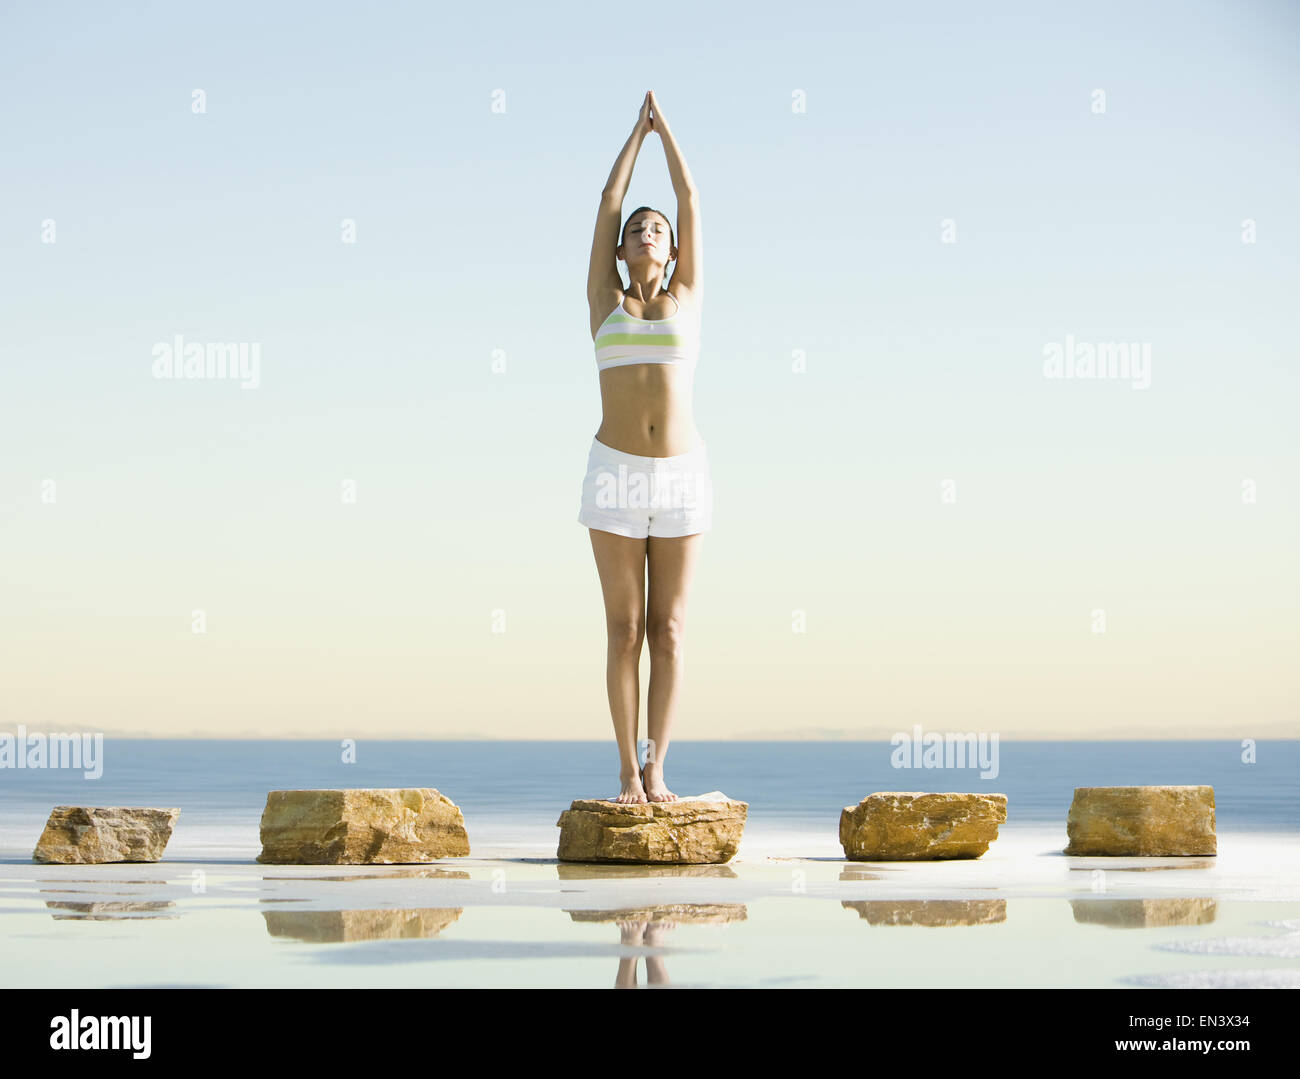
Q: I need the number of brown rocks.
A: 5